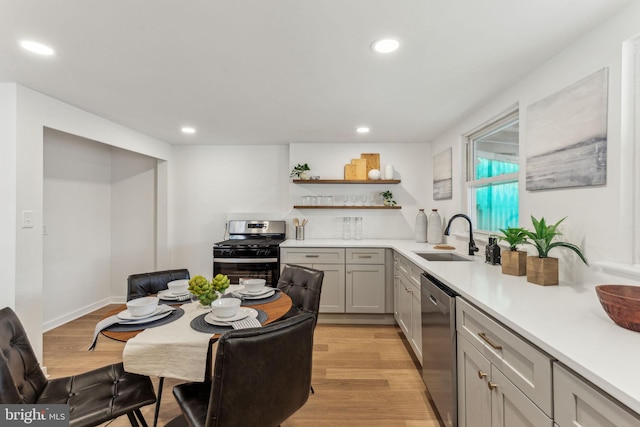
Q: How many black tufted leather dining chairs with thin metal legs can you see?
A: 4